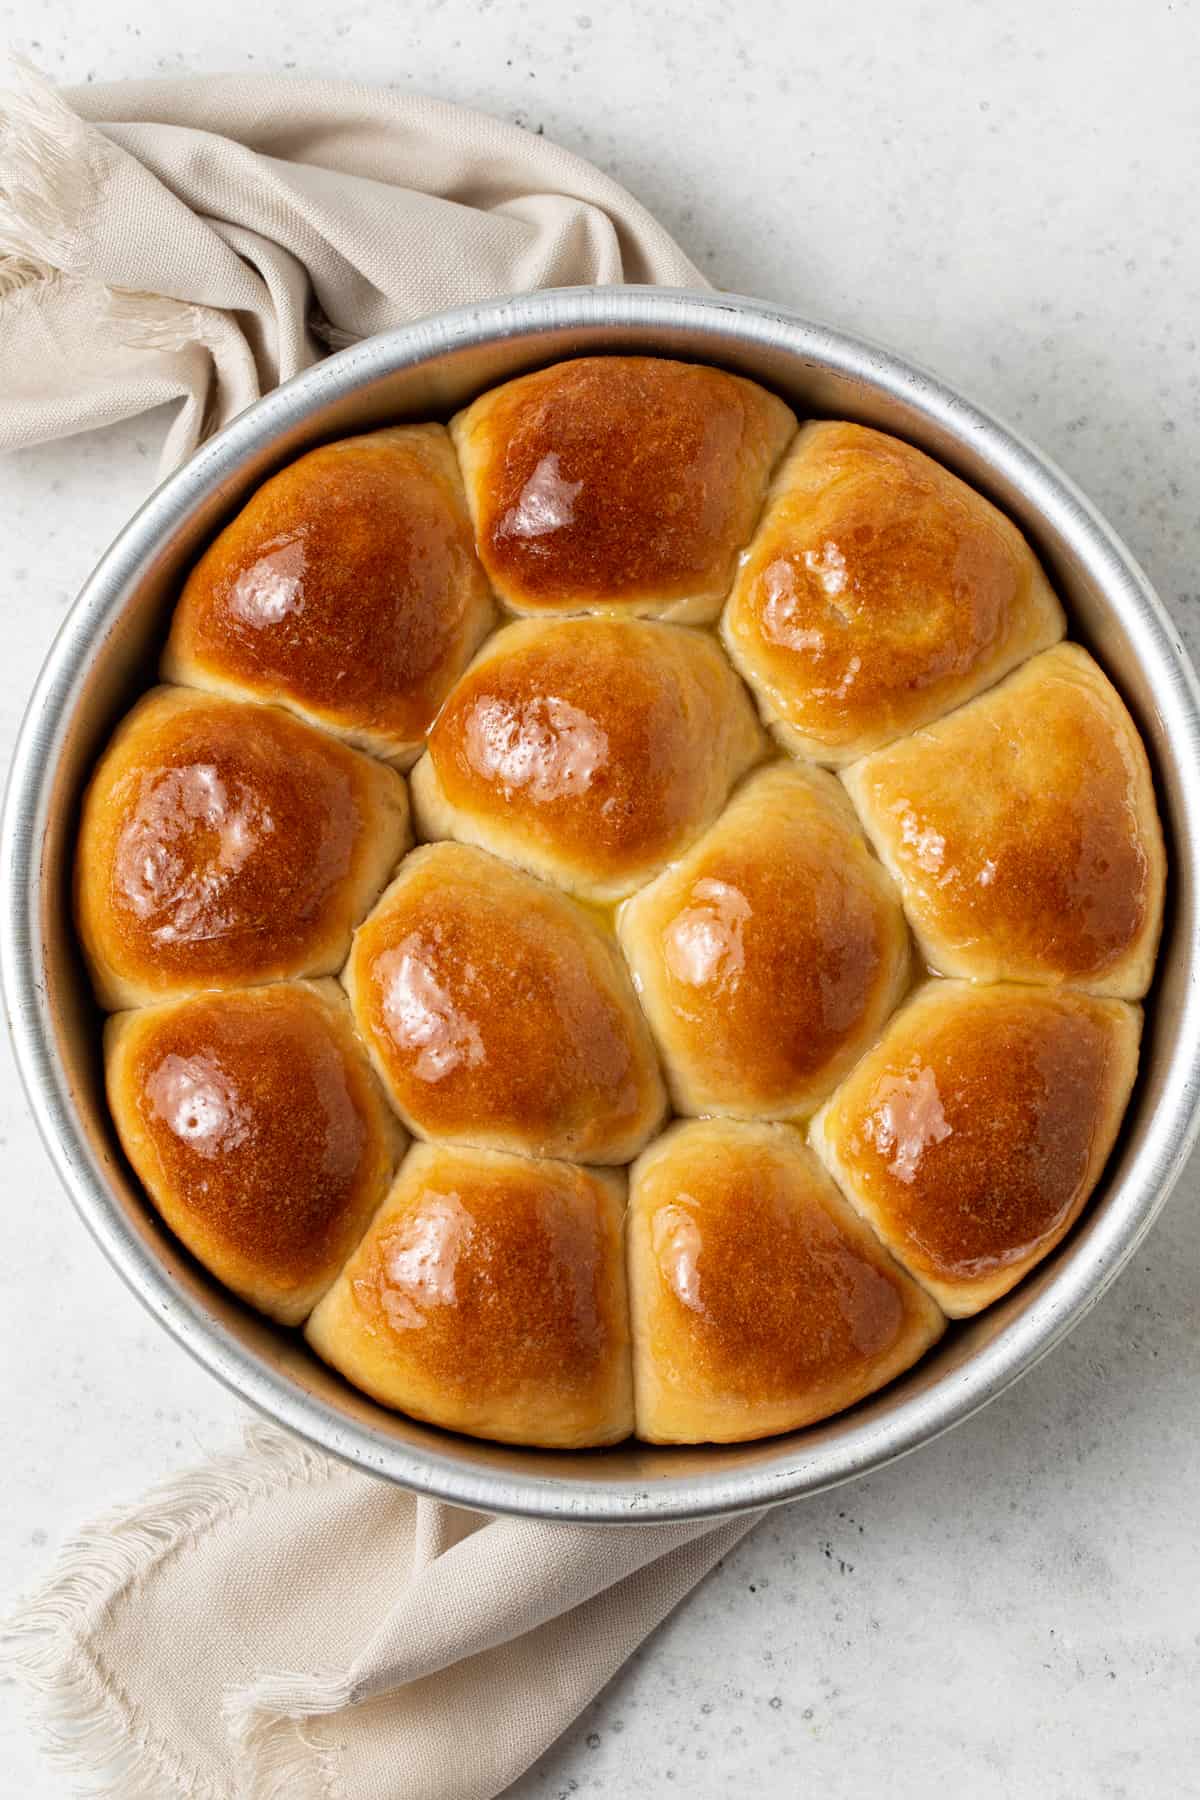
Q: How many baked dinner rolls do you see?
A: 12